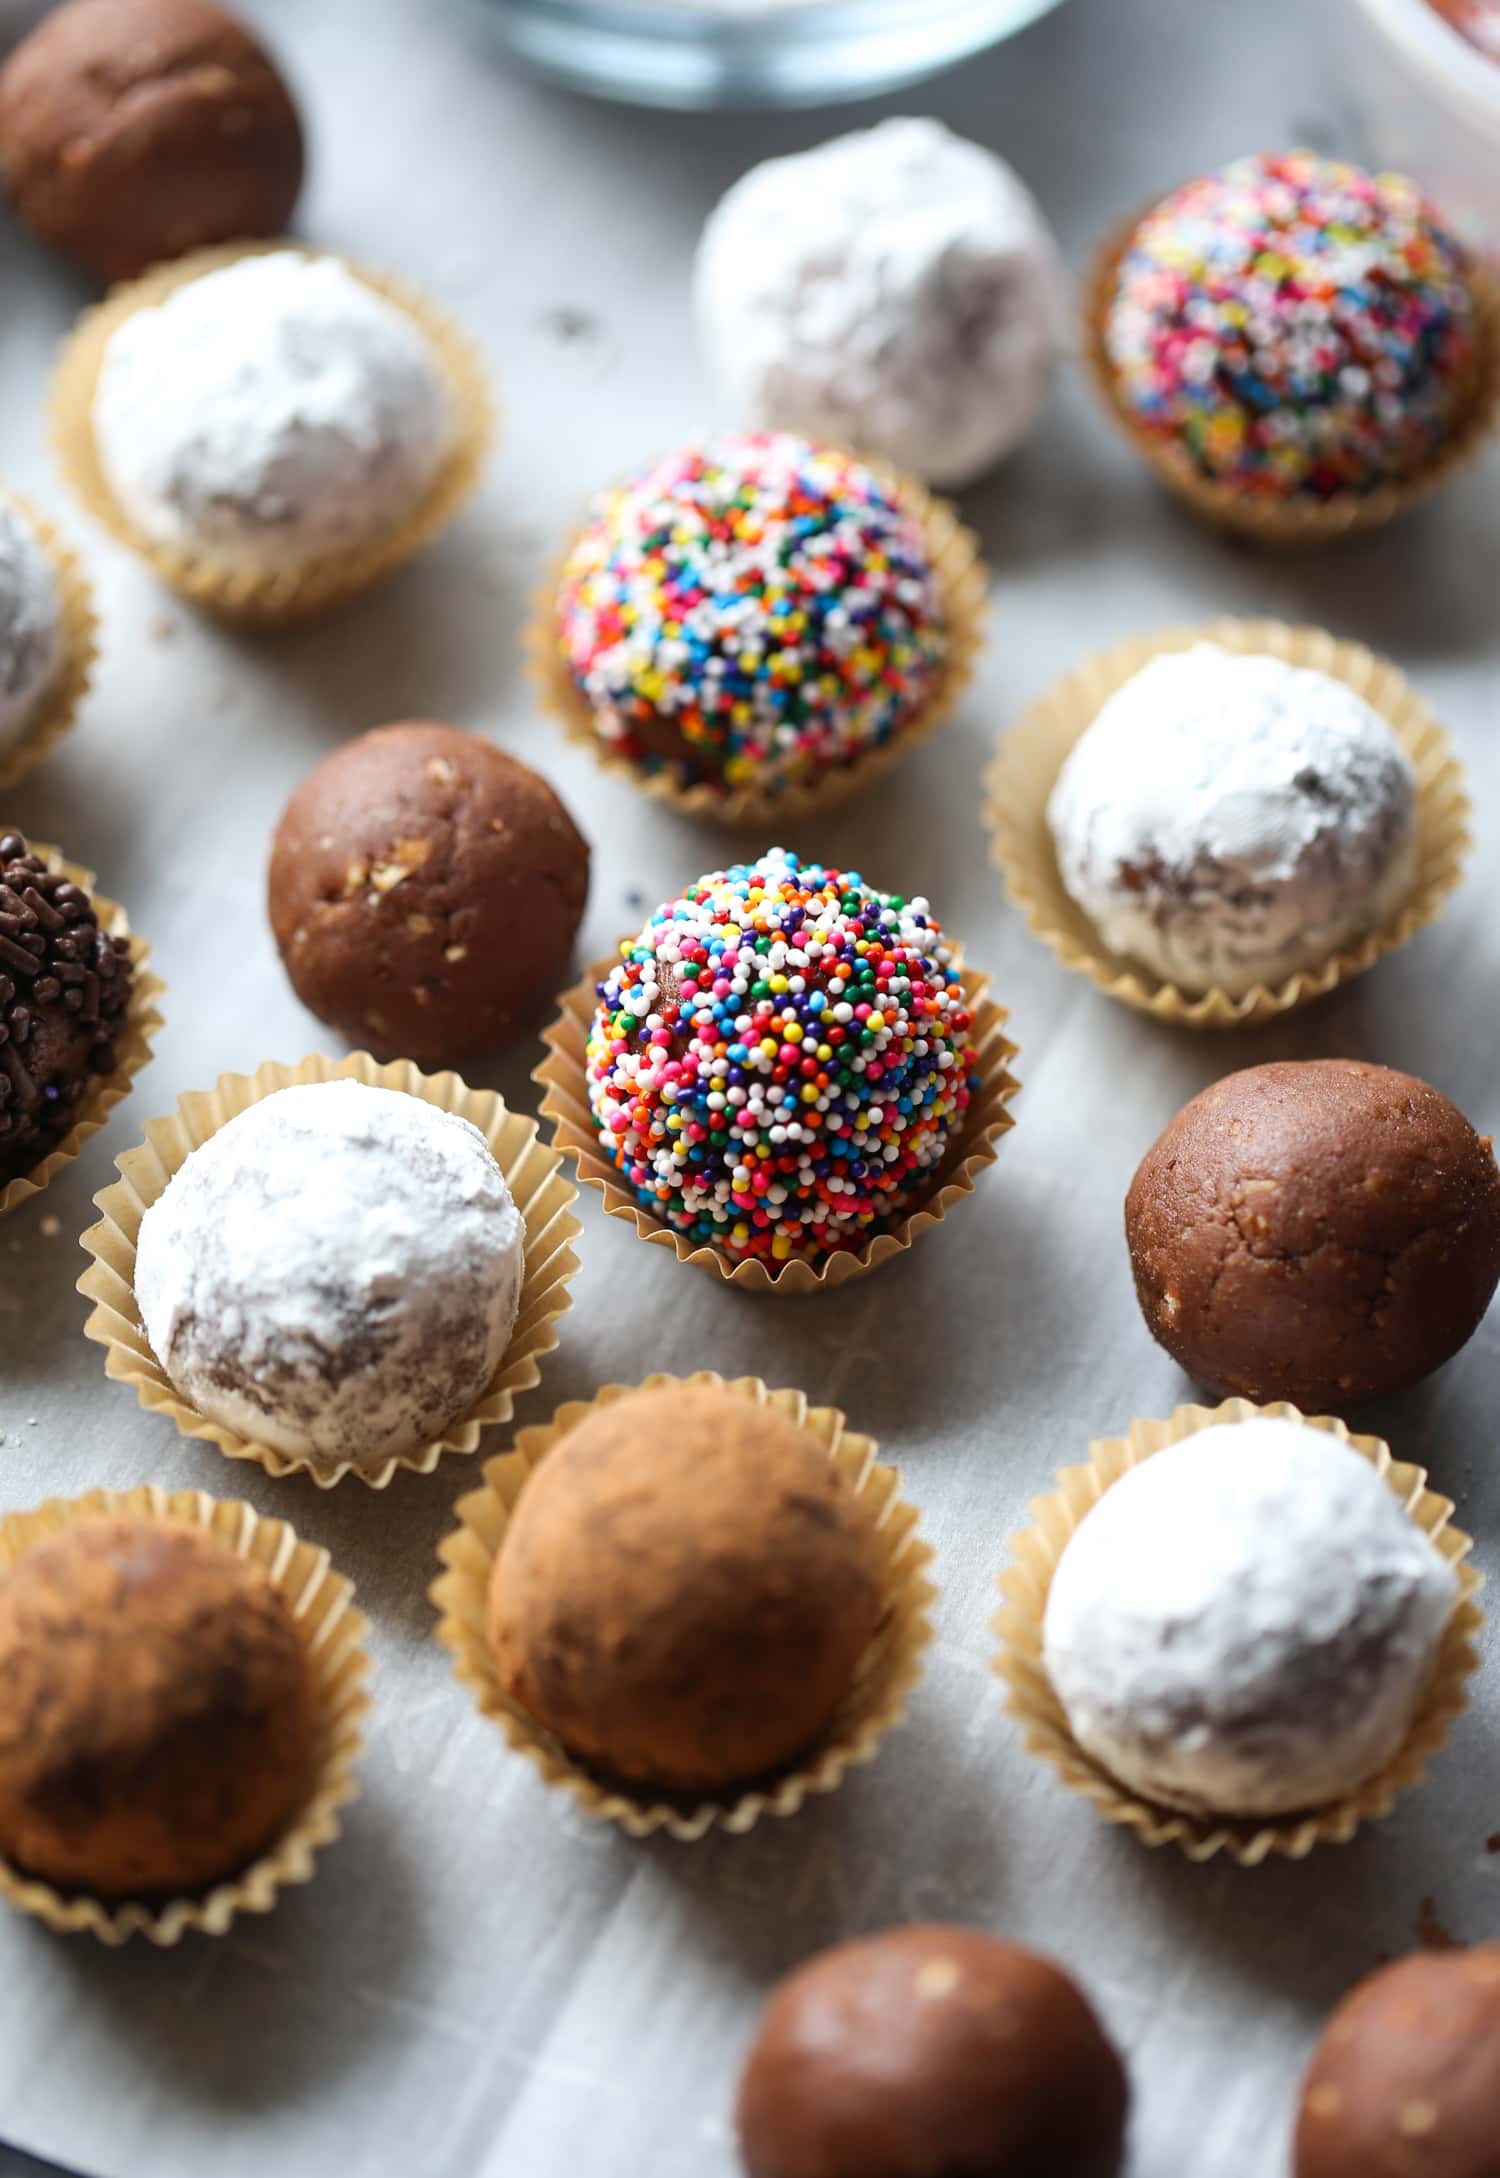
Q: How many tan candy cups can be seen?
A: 11